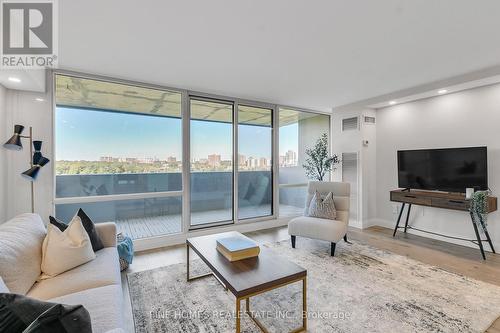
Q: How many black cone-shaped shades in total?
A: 3